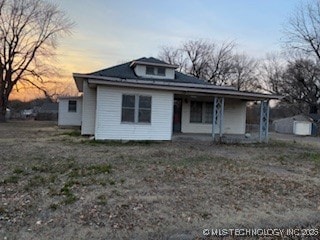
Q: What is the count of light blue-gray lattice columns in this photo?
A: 2